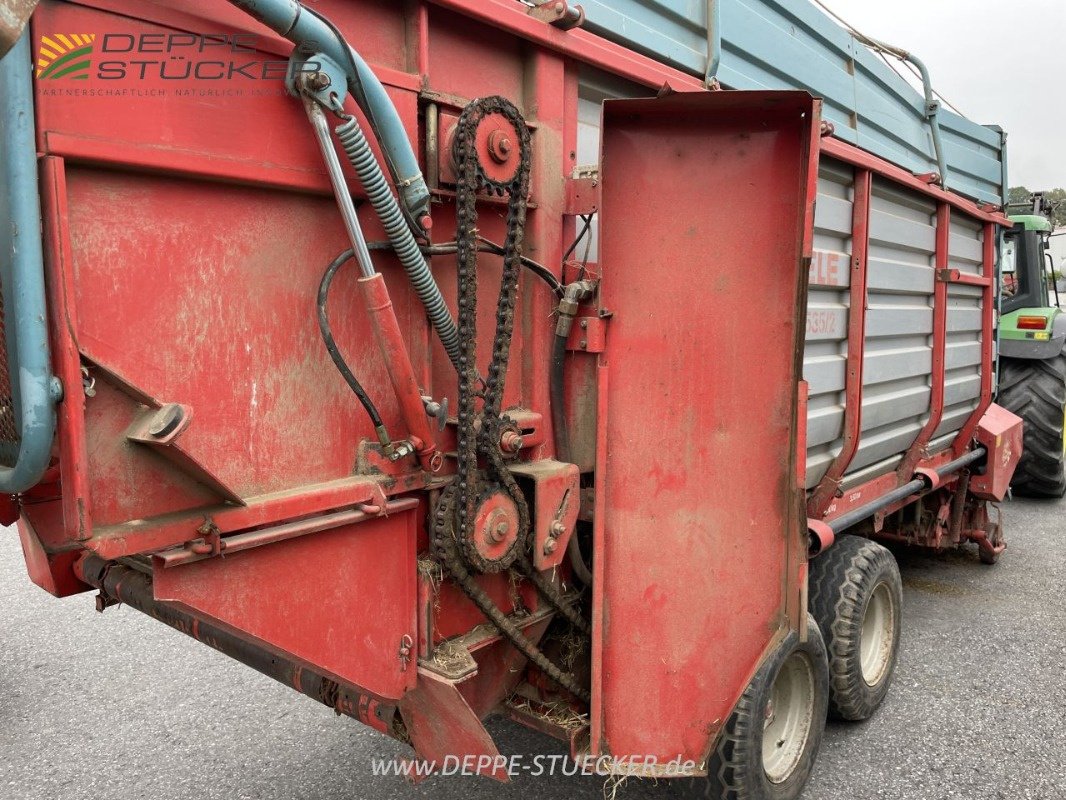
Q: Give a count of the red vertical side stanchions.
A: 3